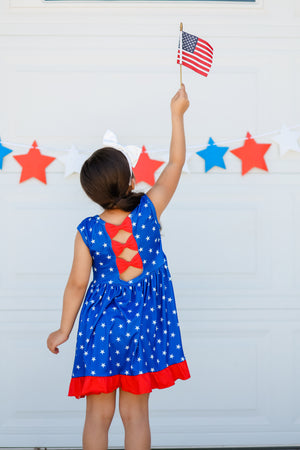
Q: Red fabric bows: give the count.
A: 3